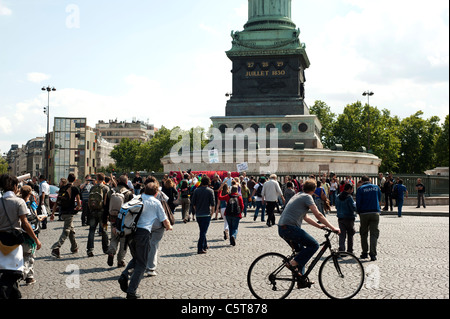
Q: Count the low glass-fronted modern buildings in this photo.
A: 1